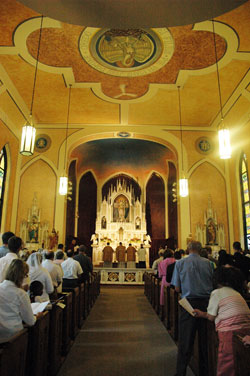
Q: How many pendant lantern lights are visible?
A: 4